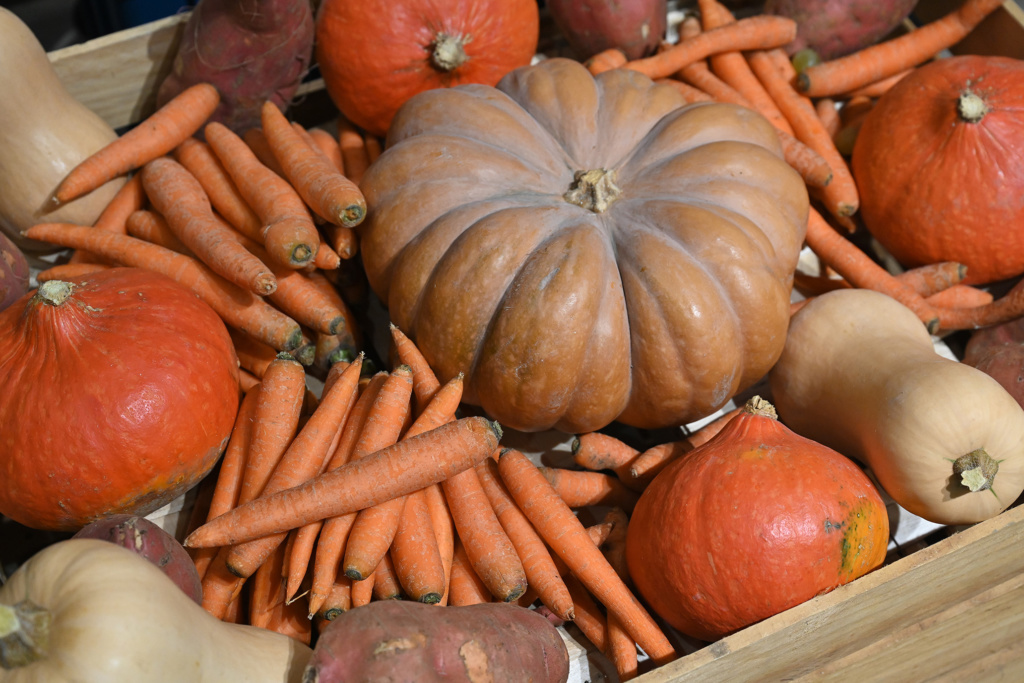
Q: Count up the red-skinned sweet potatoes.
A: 7